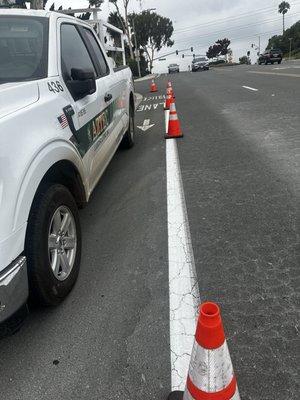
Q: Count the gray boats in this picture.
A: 0